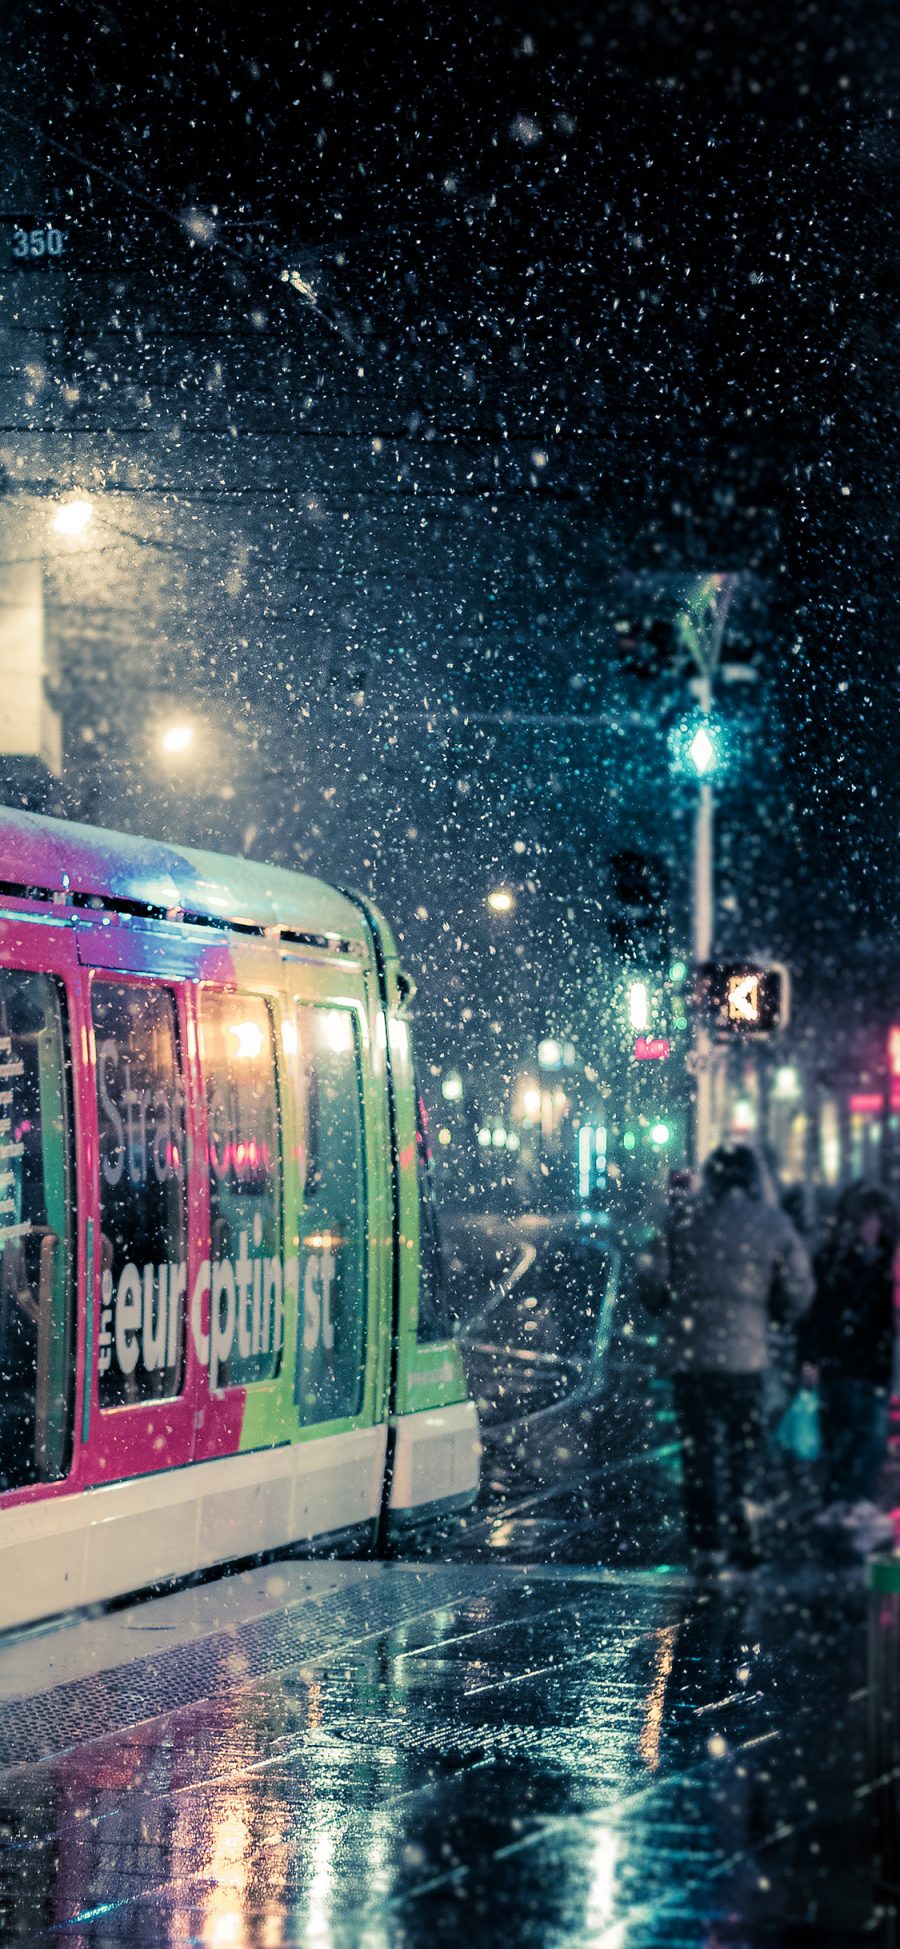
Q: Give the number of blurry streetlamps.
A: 3